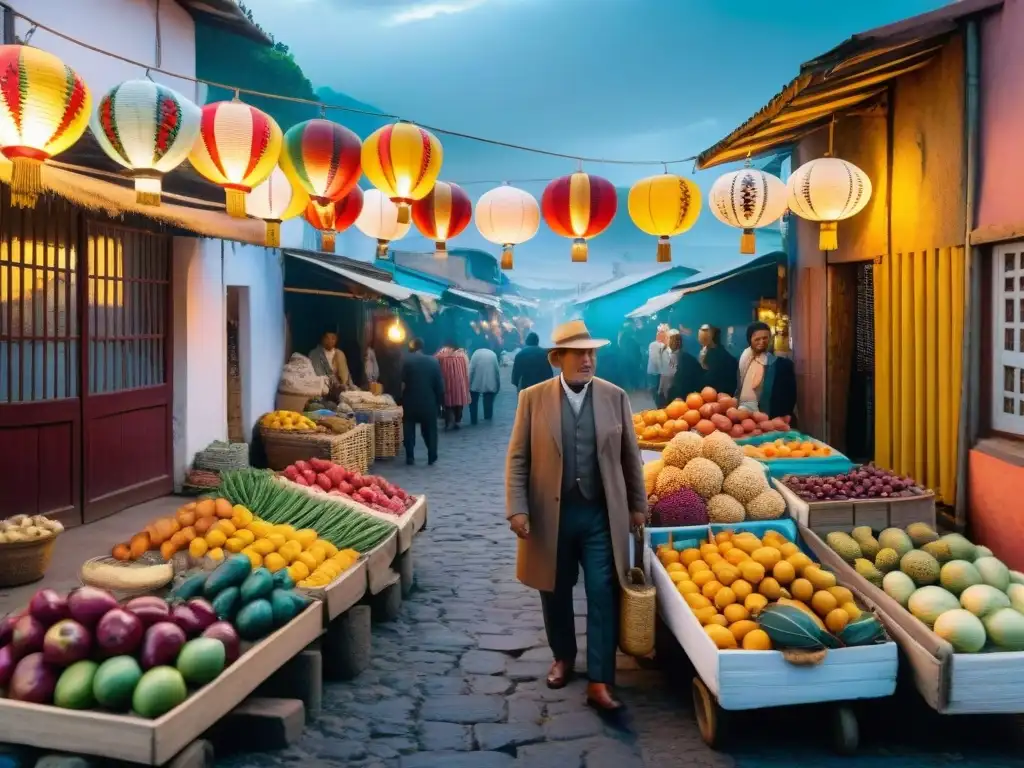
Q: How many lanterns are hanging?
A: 14